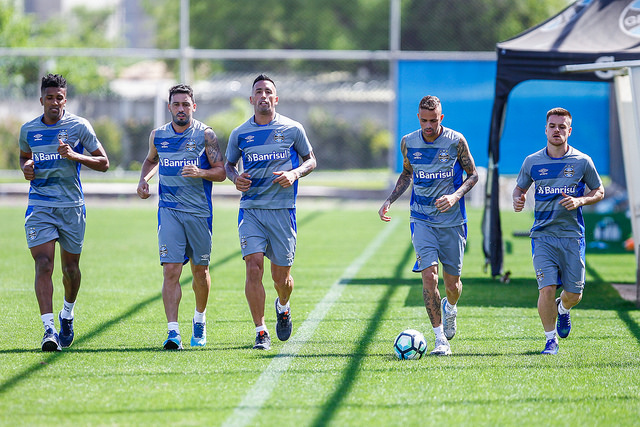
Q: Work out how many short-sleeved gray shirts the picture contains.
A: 3